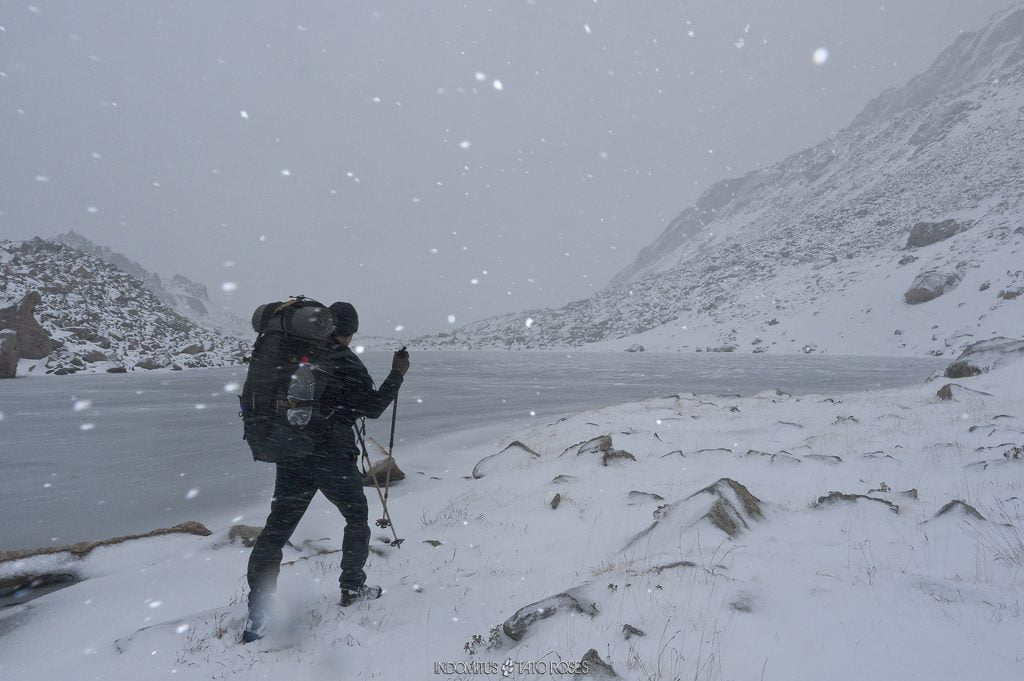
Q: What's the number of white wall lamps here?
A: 0